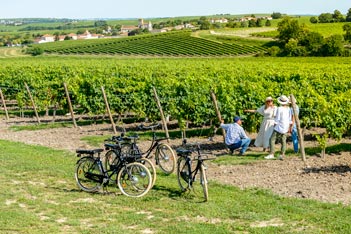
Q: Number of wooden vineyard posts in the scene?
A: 7